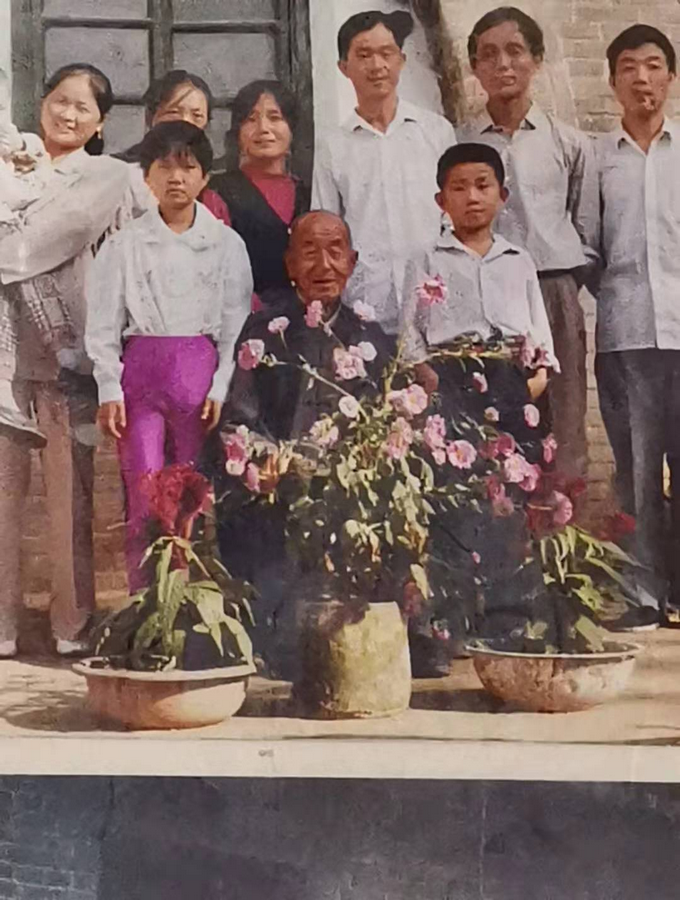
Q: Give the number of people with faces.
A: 9